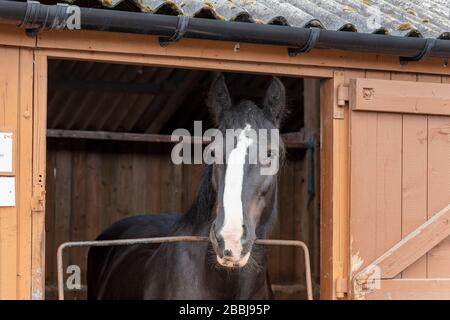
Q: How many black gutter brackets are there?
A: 4